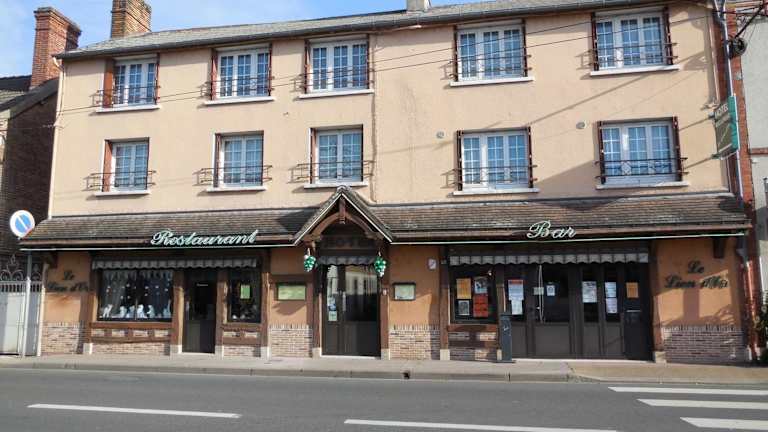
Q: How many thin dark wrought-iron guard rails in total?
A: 10